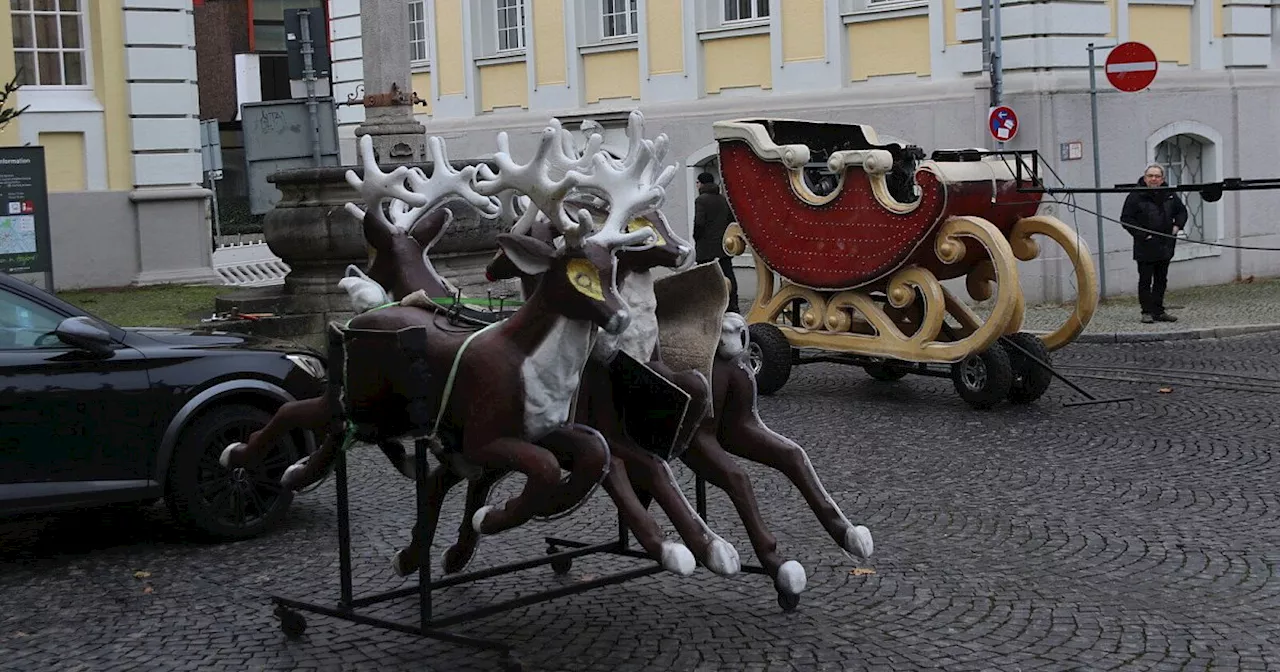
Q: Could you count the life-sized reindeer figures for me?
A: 4